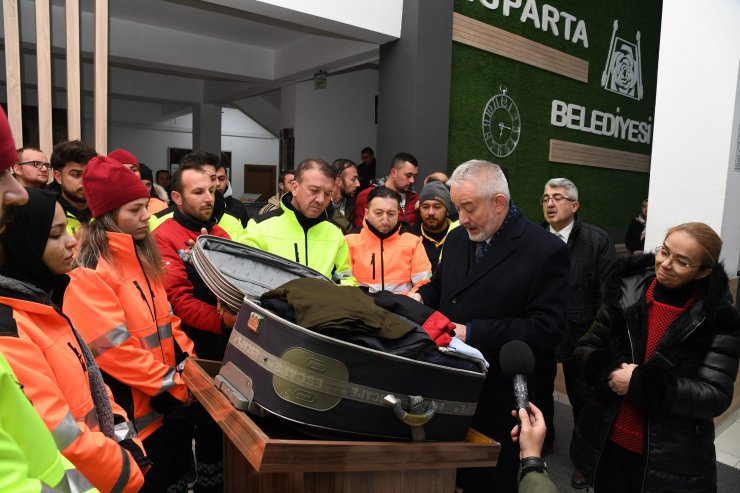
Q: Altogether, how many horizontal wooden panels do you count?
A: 2